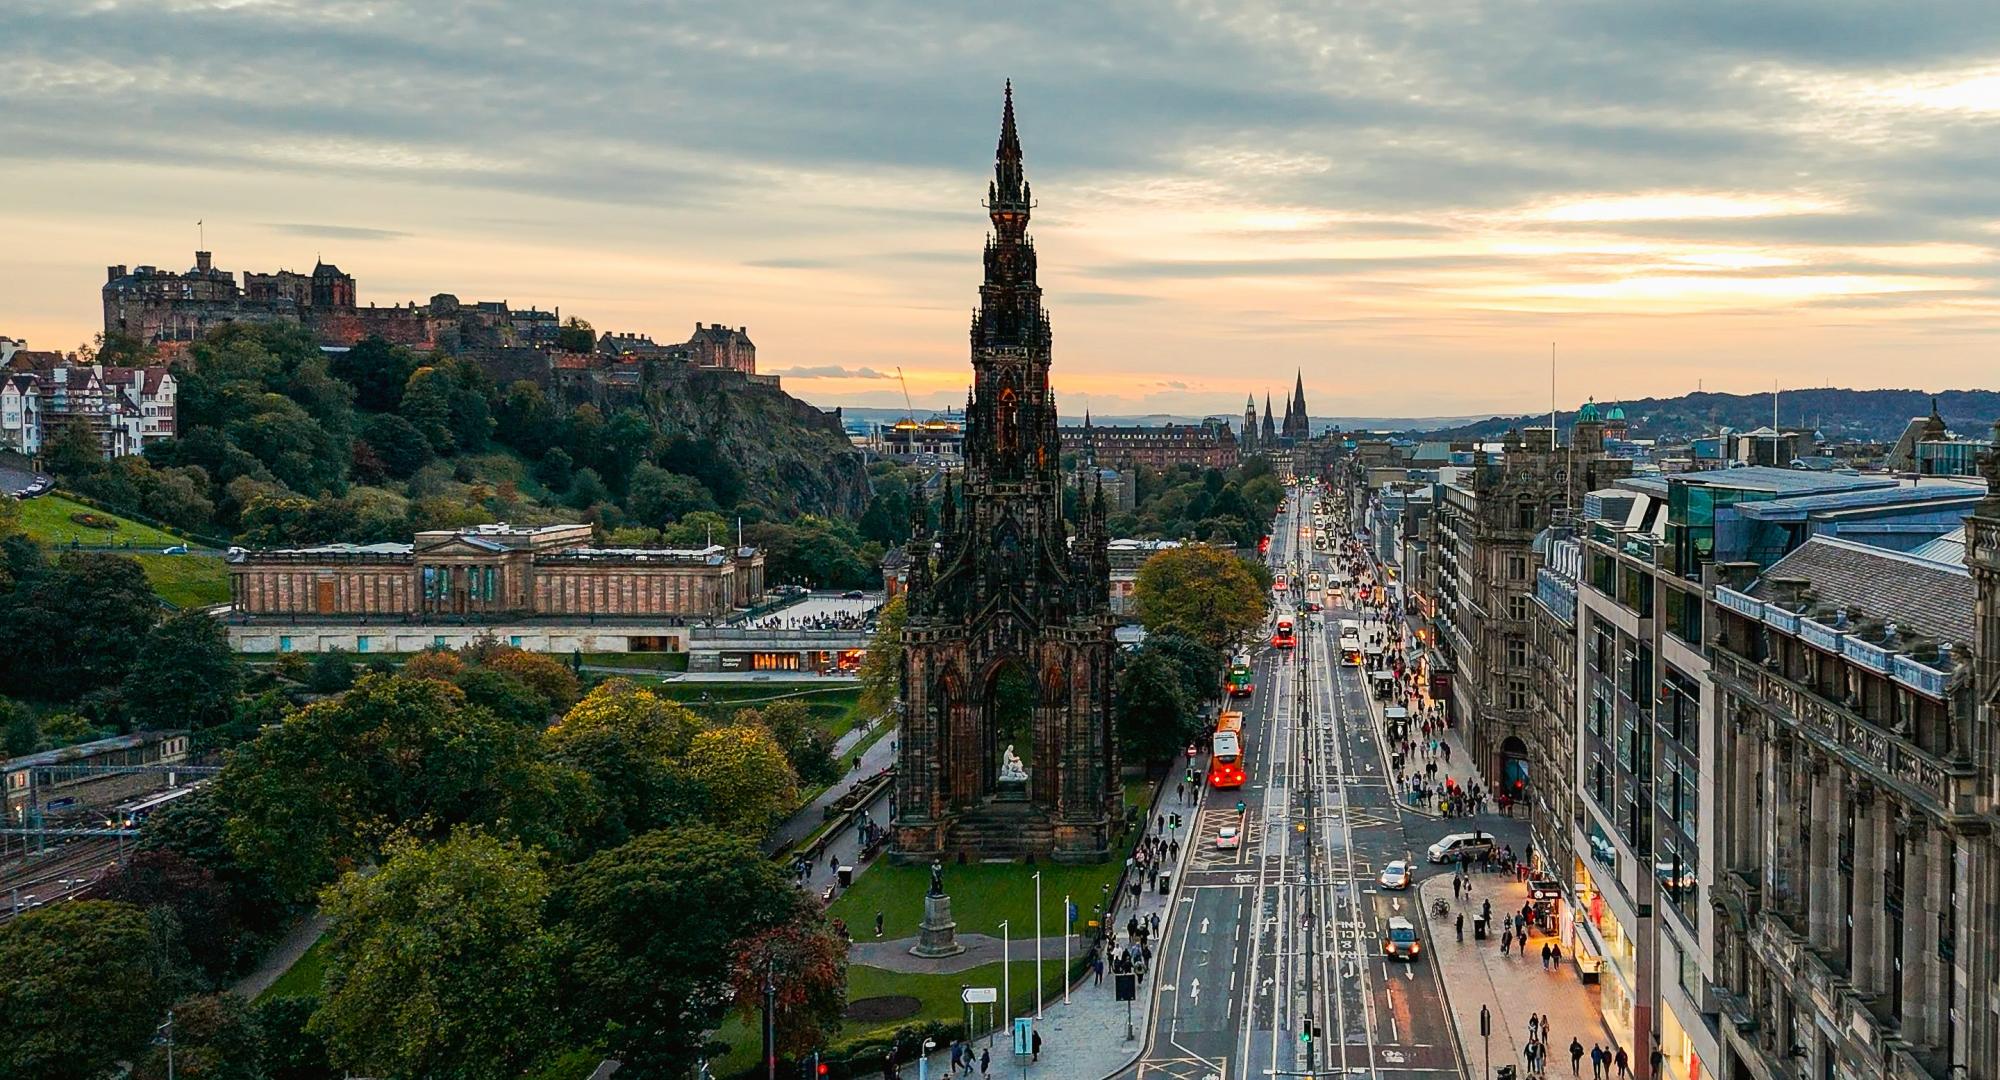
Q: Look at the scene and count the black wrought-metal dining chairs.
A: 0